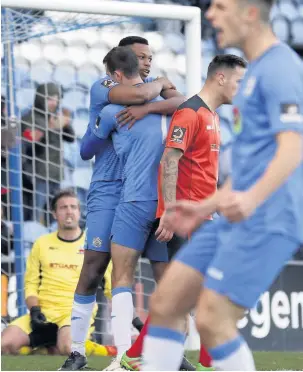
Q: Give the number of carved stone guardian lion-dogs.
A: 0